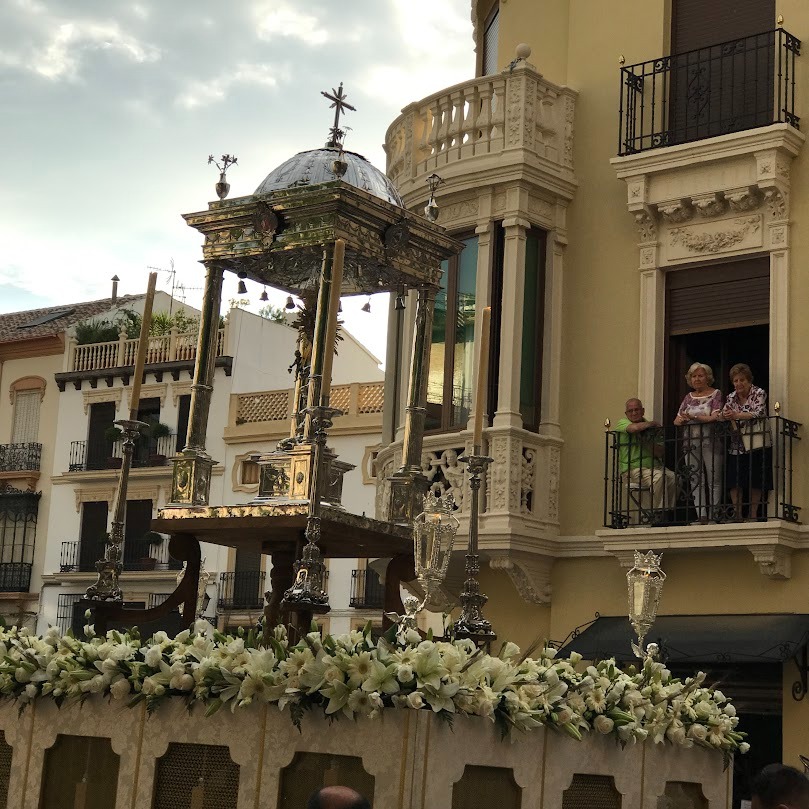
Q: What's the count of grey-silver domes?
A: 1